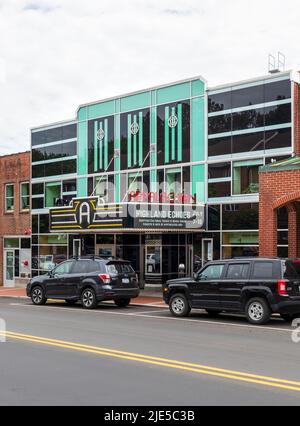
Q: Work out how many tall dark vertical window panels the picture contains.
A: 3